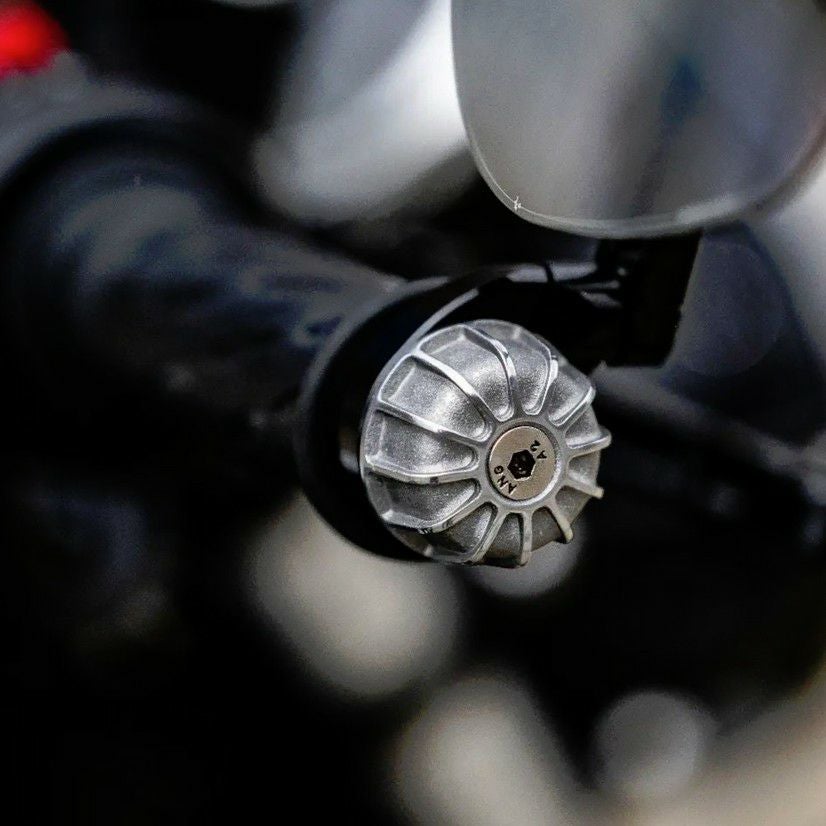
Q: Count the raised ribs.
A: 12